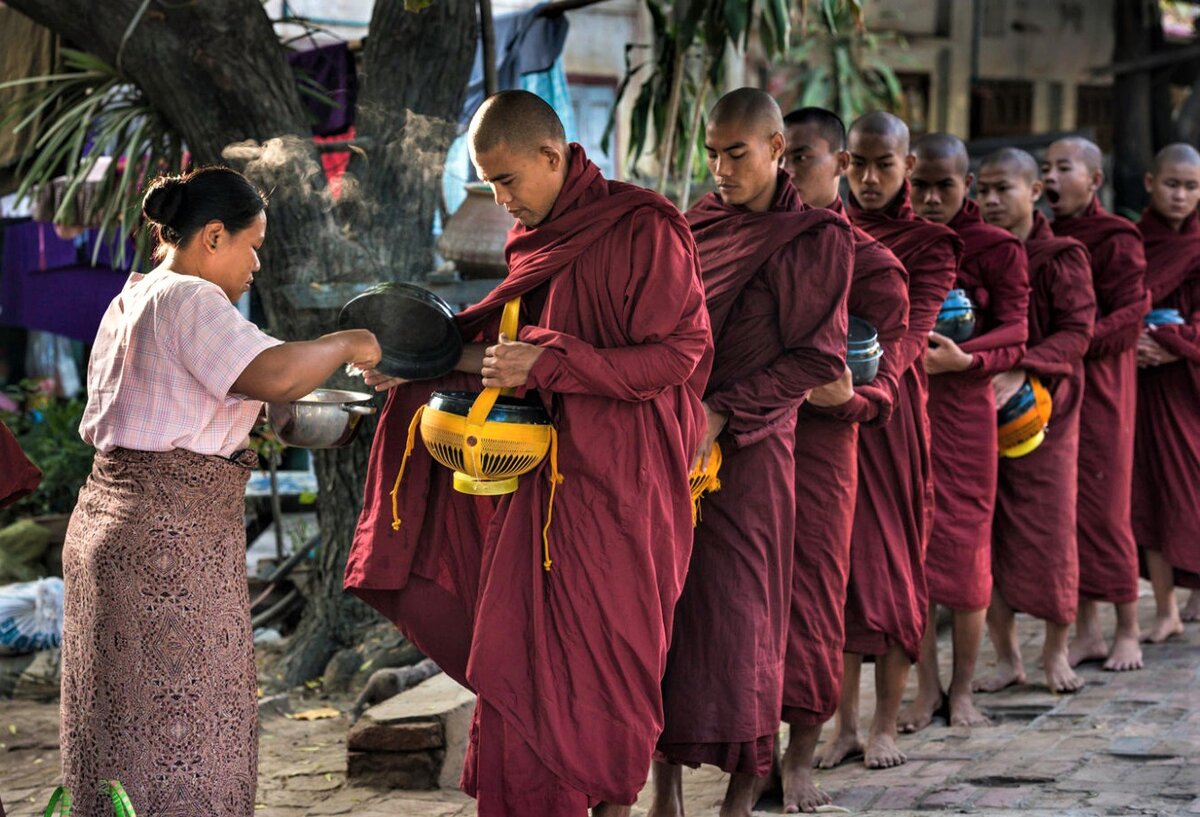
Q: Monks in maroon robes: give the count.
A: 8